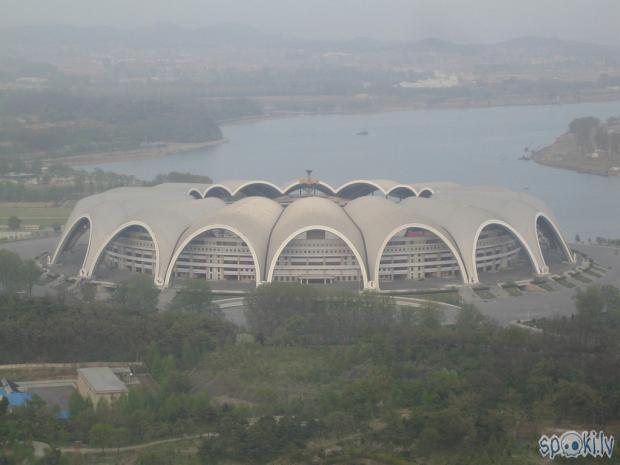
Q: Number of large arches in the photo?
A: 7